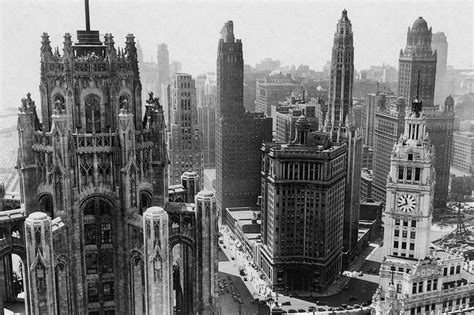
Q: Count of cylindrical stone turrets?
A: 4